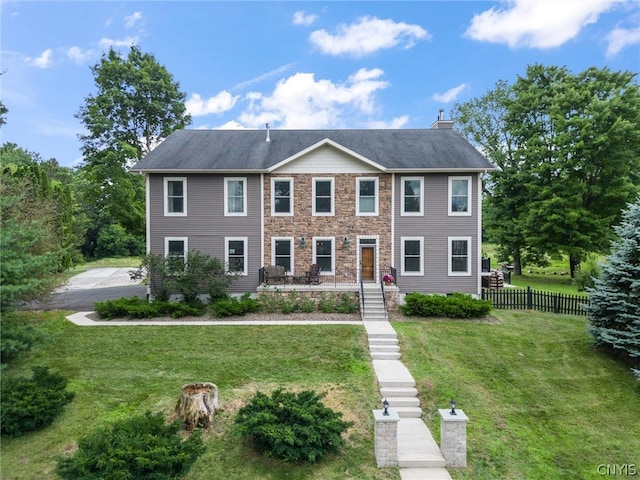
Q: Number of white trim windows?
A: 13